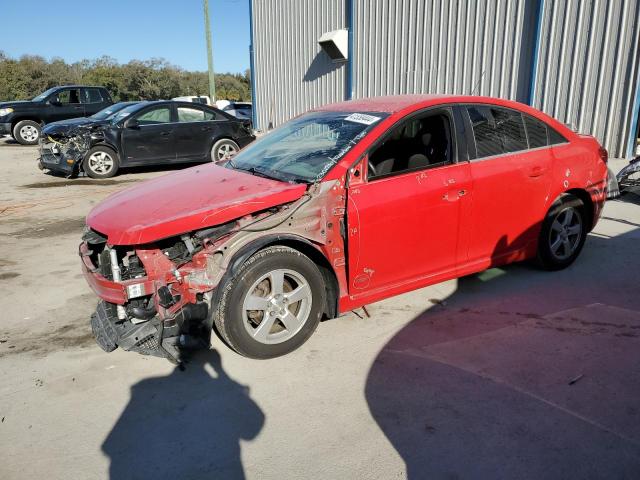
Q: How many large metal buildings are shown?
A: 1